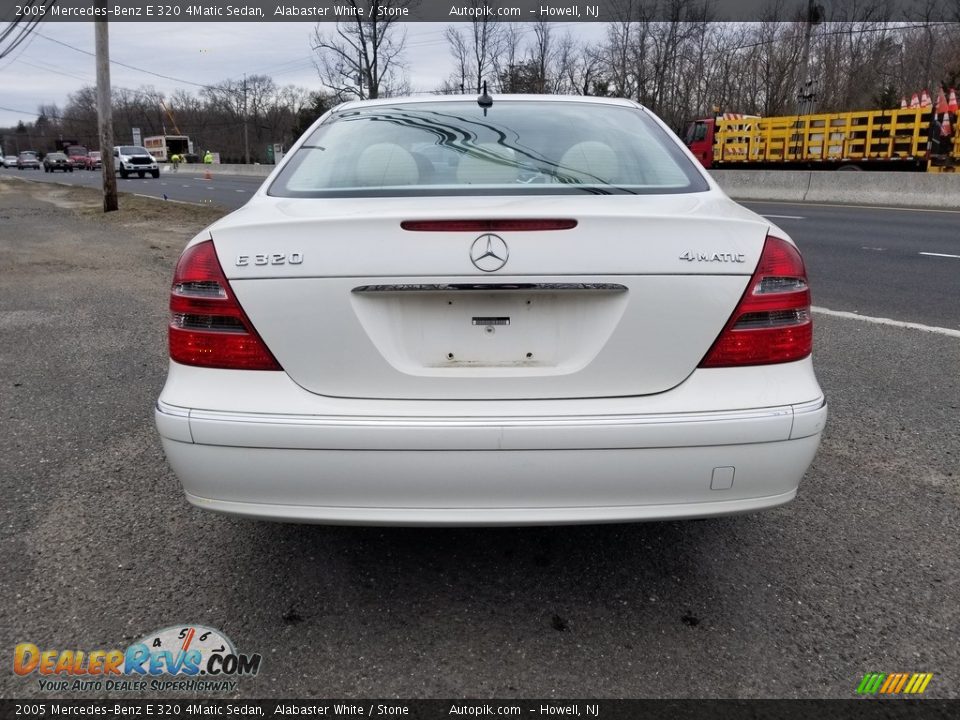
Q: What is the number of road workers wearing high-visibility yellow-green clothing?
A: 2